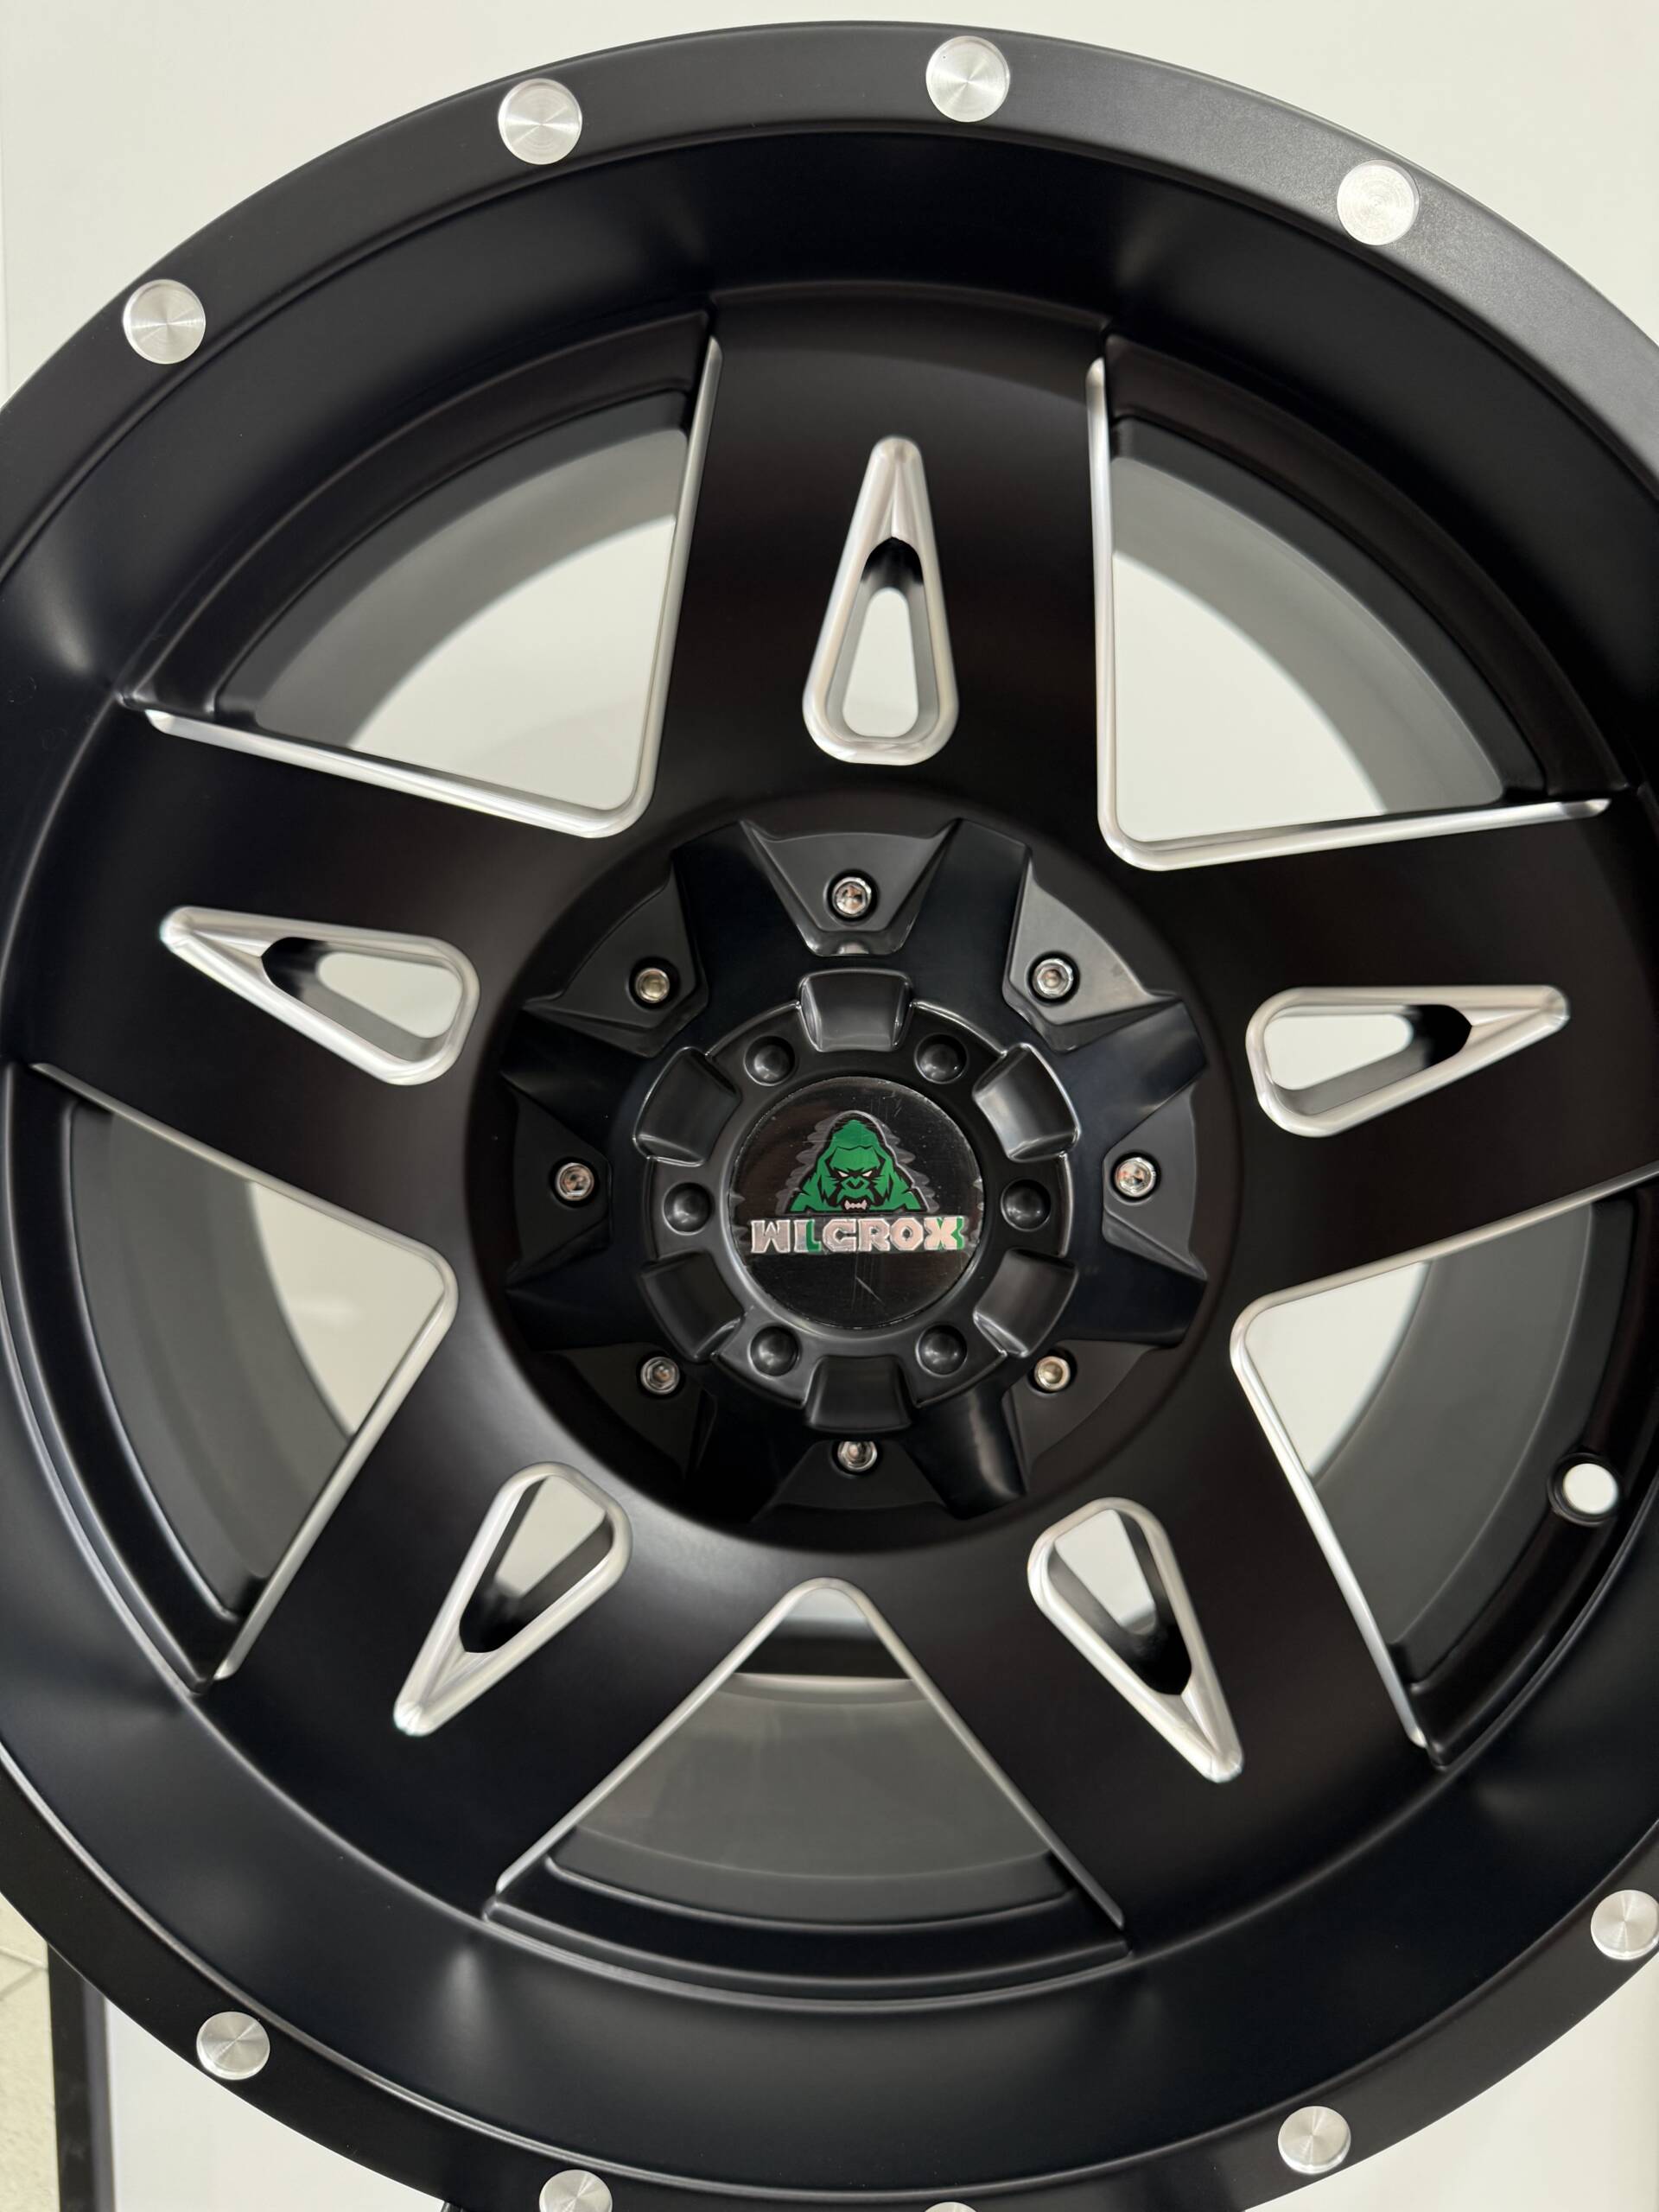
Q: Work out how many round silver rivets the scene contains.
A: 9